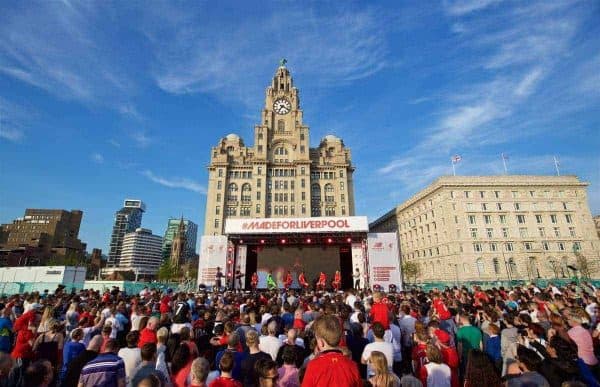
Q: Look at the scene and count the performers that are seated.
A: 6